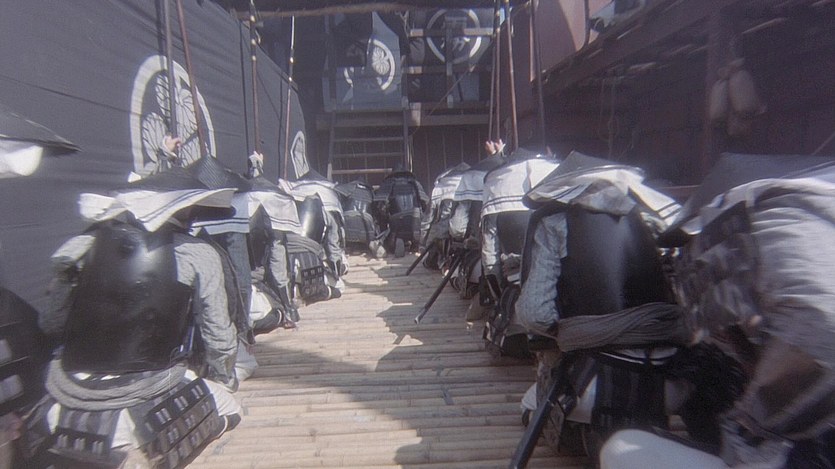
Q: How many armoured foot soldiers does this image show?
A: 12